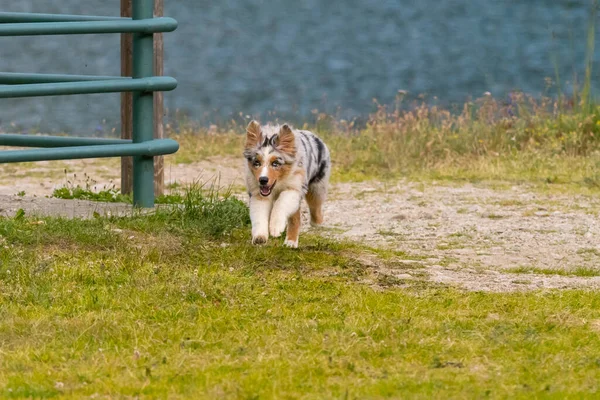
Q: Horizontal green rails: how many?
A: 6